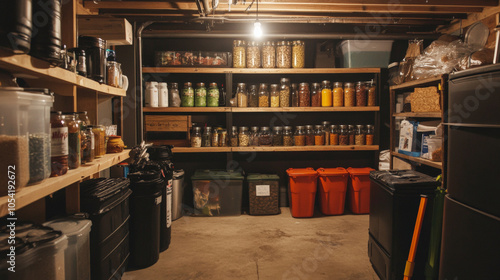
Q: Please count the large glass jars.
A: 5